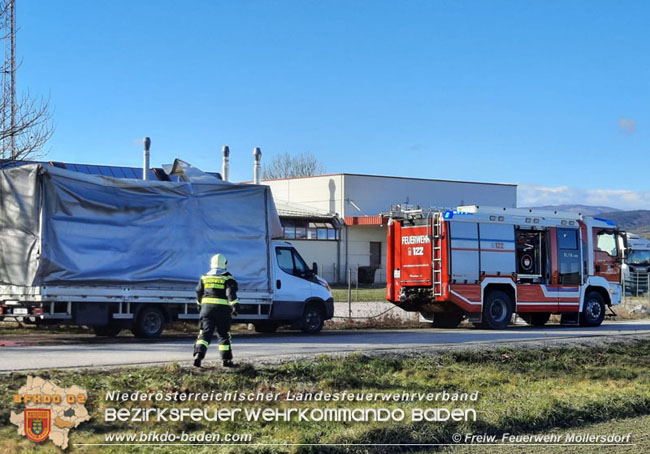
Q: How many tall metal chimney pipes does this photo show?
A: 3